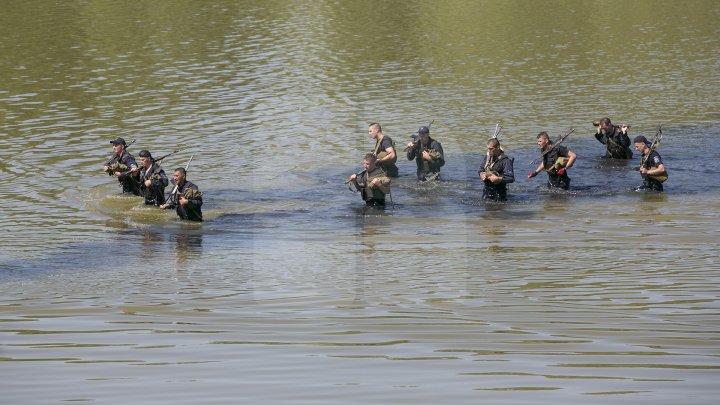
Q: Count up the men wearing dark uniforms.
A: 10